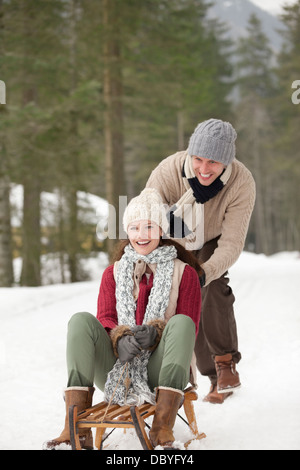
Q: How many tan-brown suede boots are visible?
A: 2